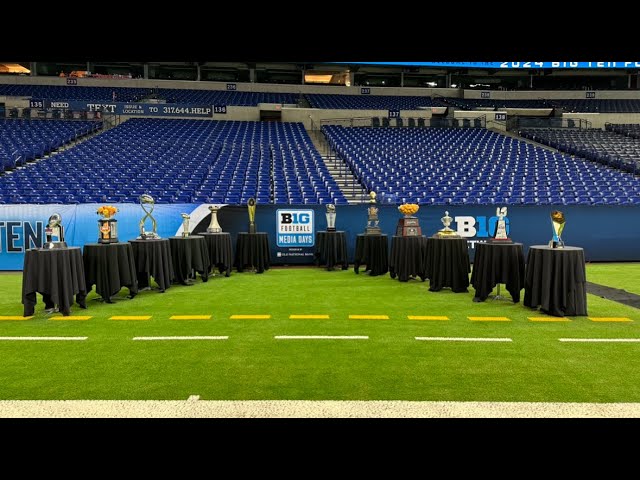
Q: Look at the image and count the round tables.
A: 12